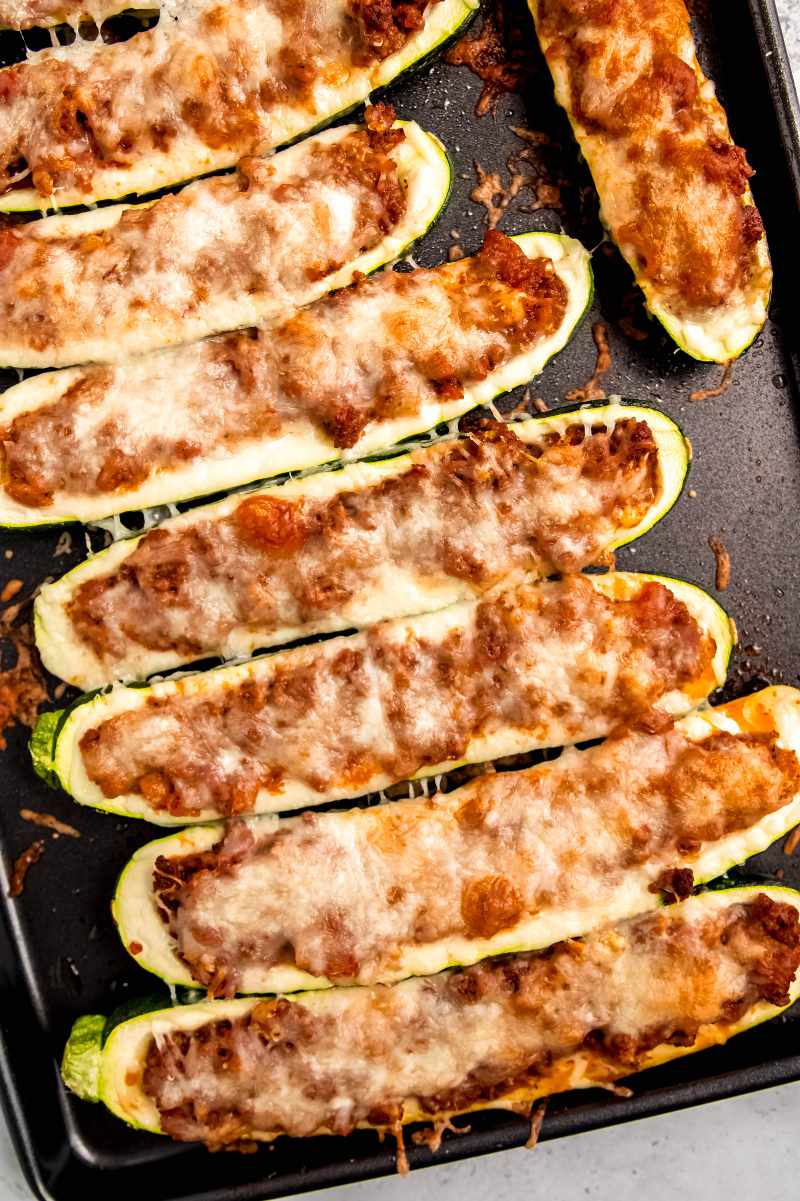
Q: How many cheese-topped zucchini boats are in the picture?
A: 8